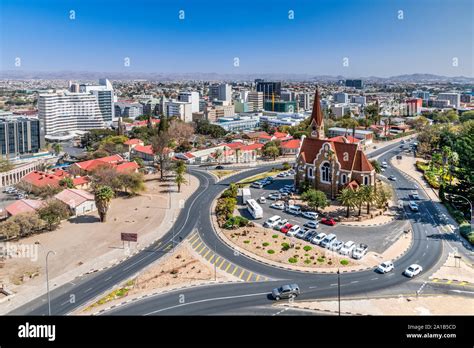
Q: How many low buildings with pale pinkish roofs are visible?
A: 2